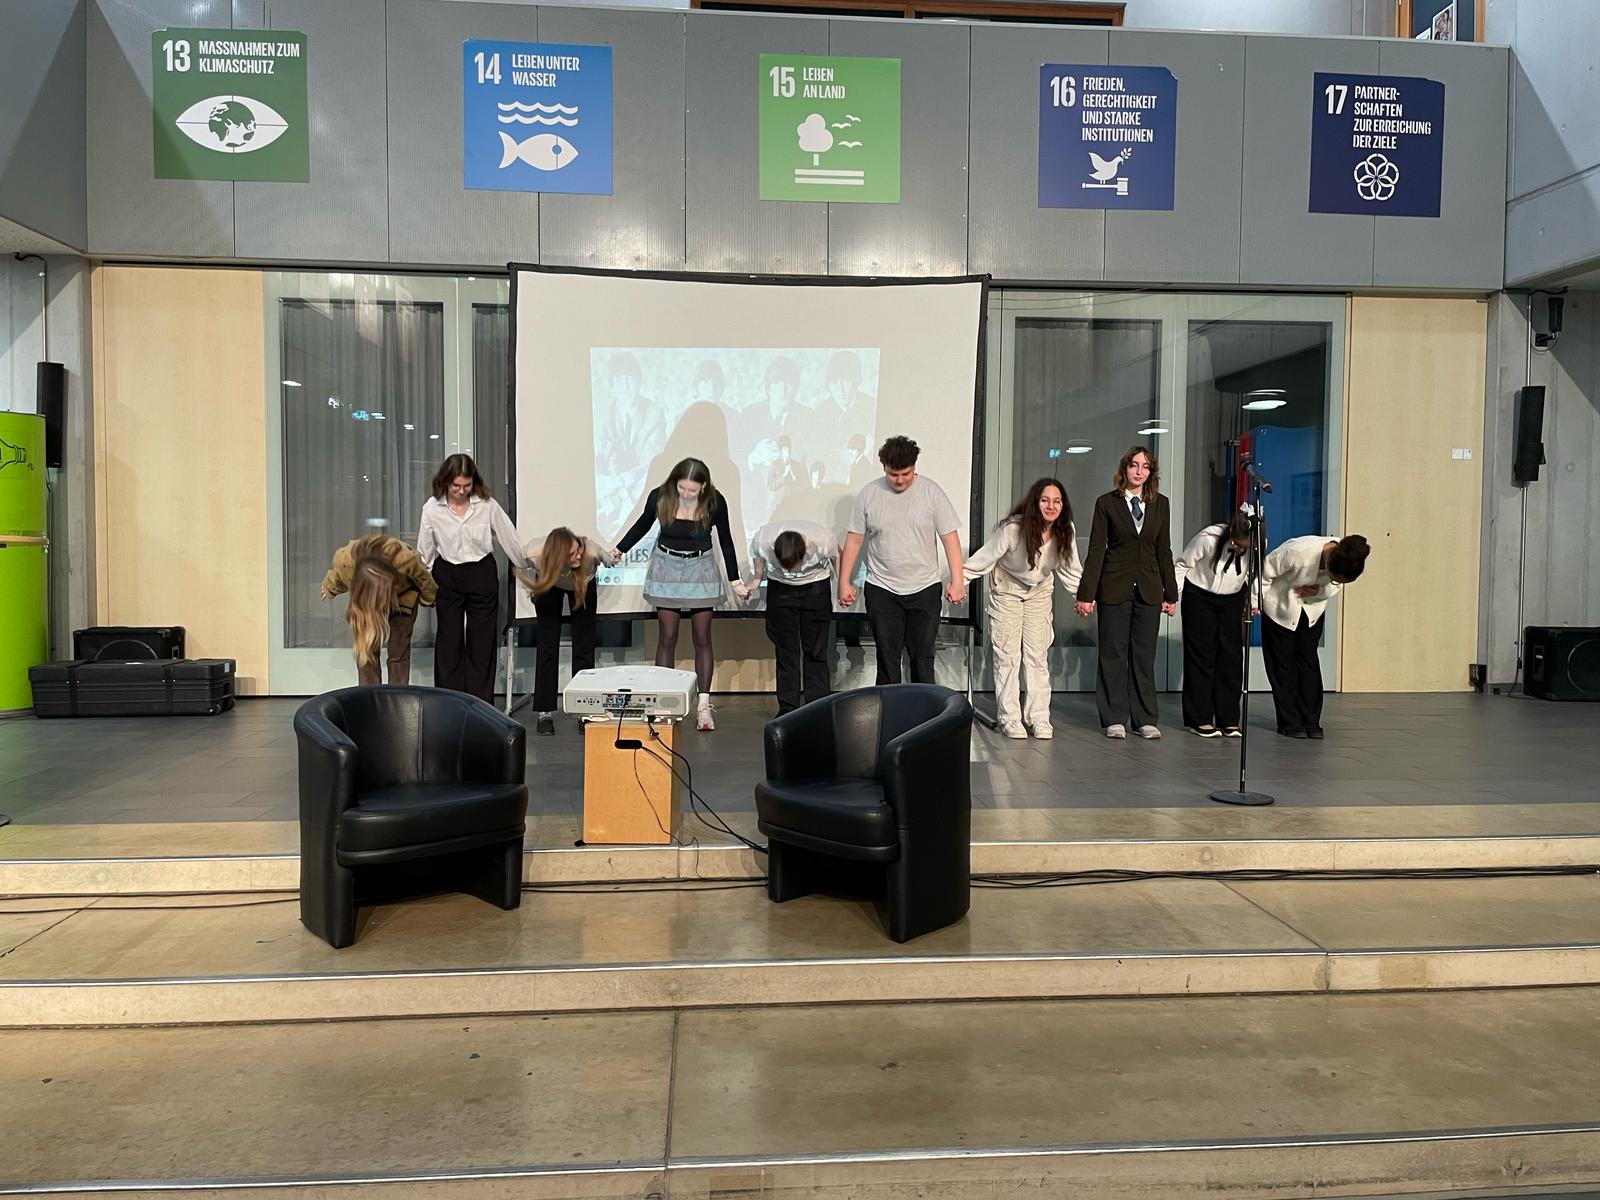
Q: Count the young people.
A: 10